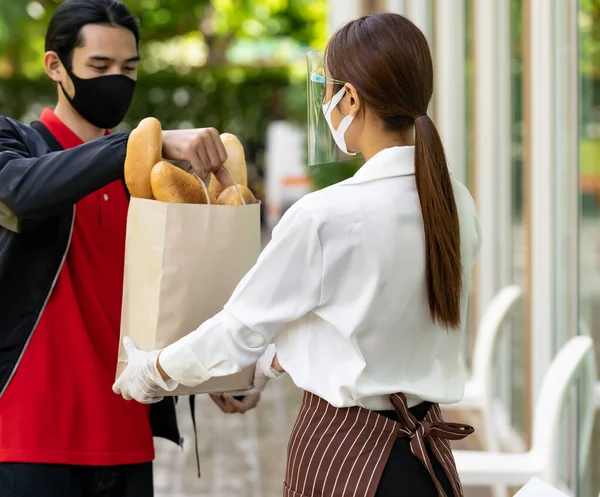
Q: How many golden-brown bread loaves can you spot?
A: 4